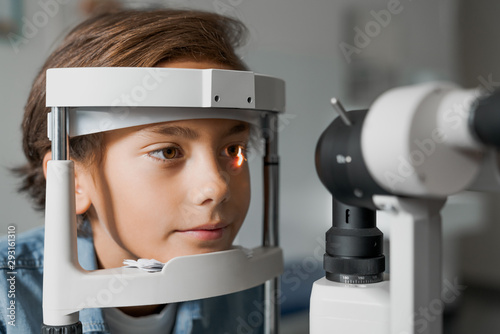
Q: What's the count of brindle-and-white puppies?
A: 0